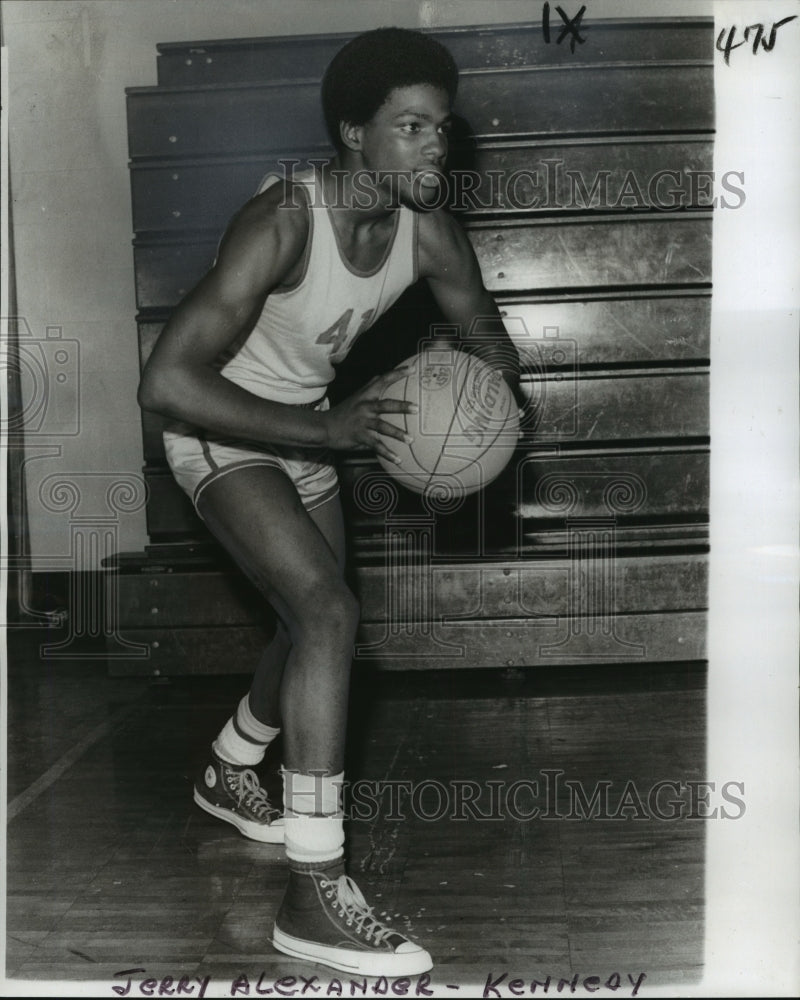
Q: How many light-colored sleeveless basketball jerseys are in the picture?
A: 1